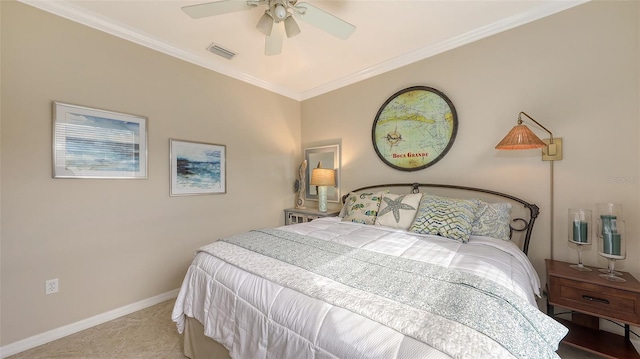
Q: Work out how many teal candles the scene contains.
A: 3